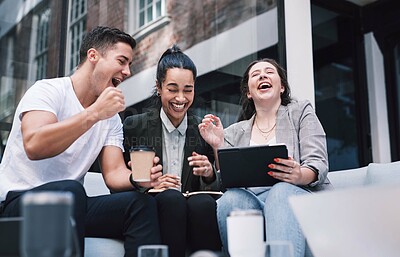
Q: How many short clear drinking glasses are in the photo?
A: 2